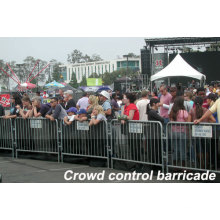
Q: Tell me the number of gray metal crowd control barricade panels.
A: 5